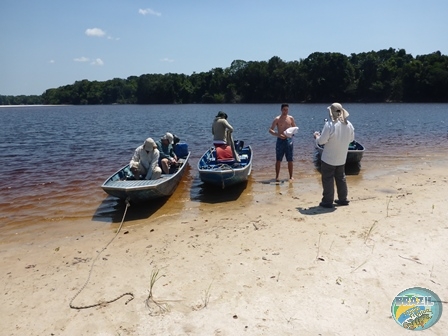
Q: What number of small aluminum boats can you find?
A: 3